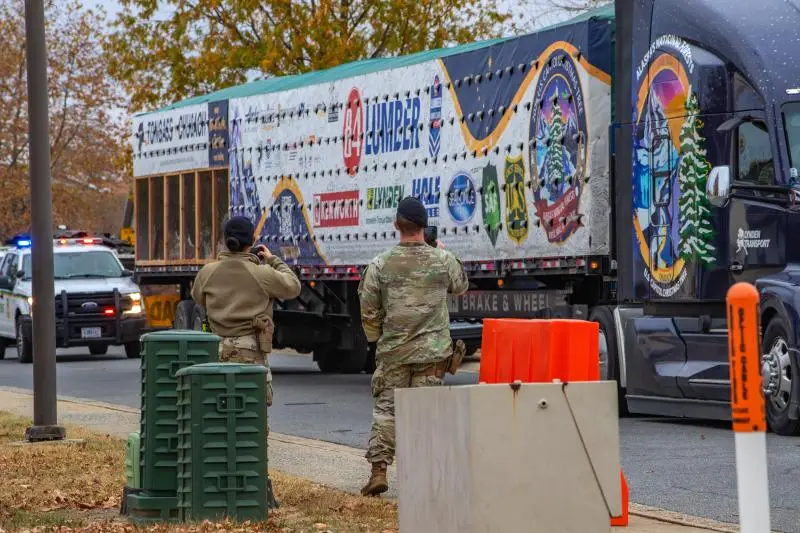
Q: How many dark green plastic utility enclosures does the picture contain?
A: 2